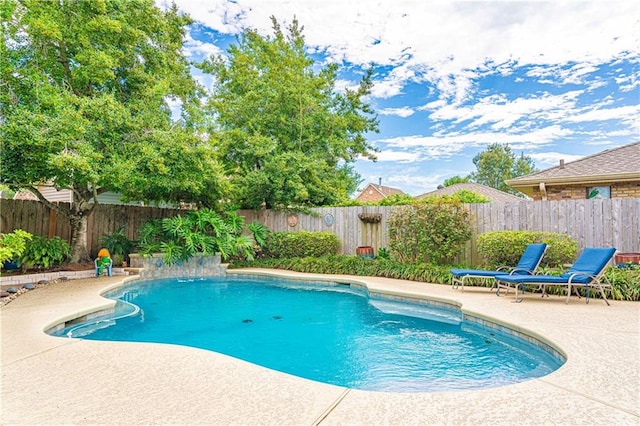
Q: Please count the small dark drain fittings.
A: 2